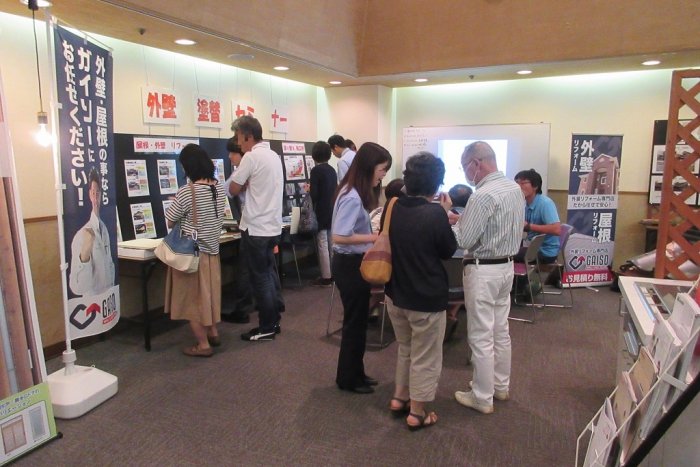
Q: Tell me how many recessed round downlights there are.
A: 7